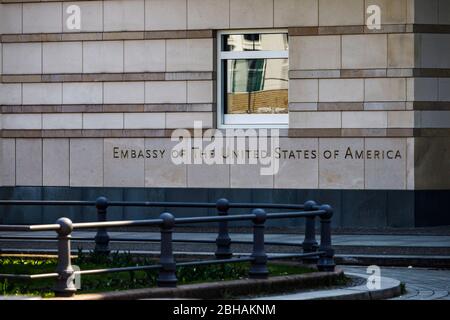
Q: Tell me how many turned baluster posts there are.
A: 7